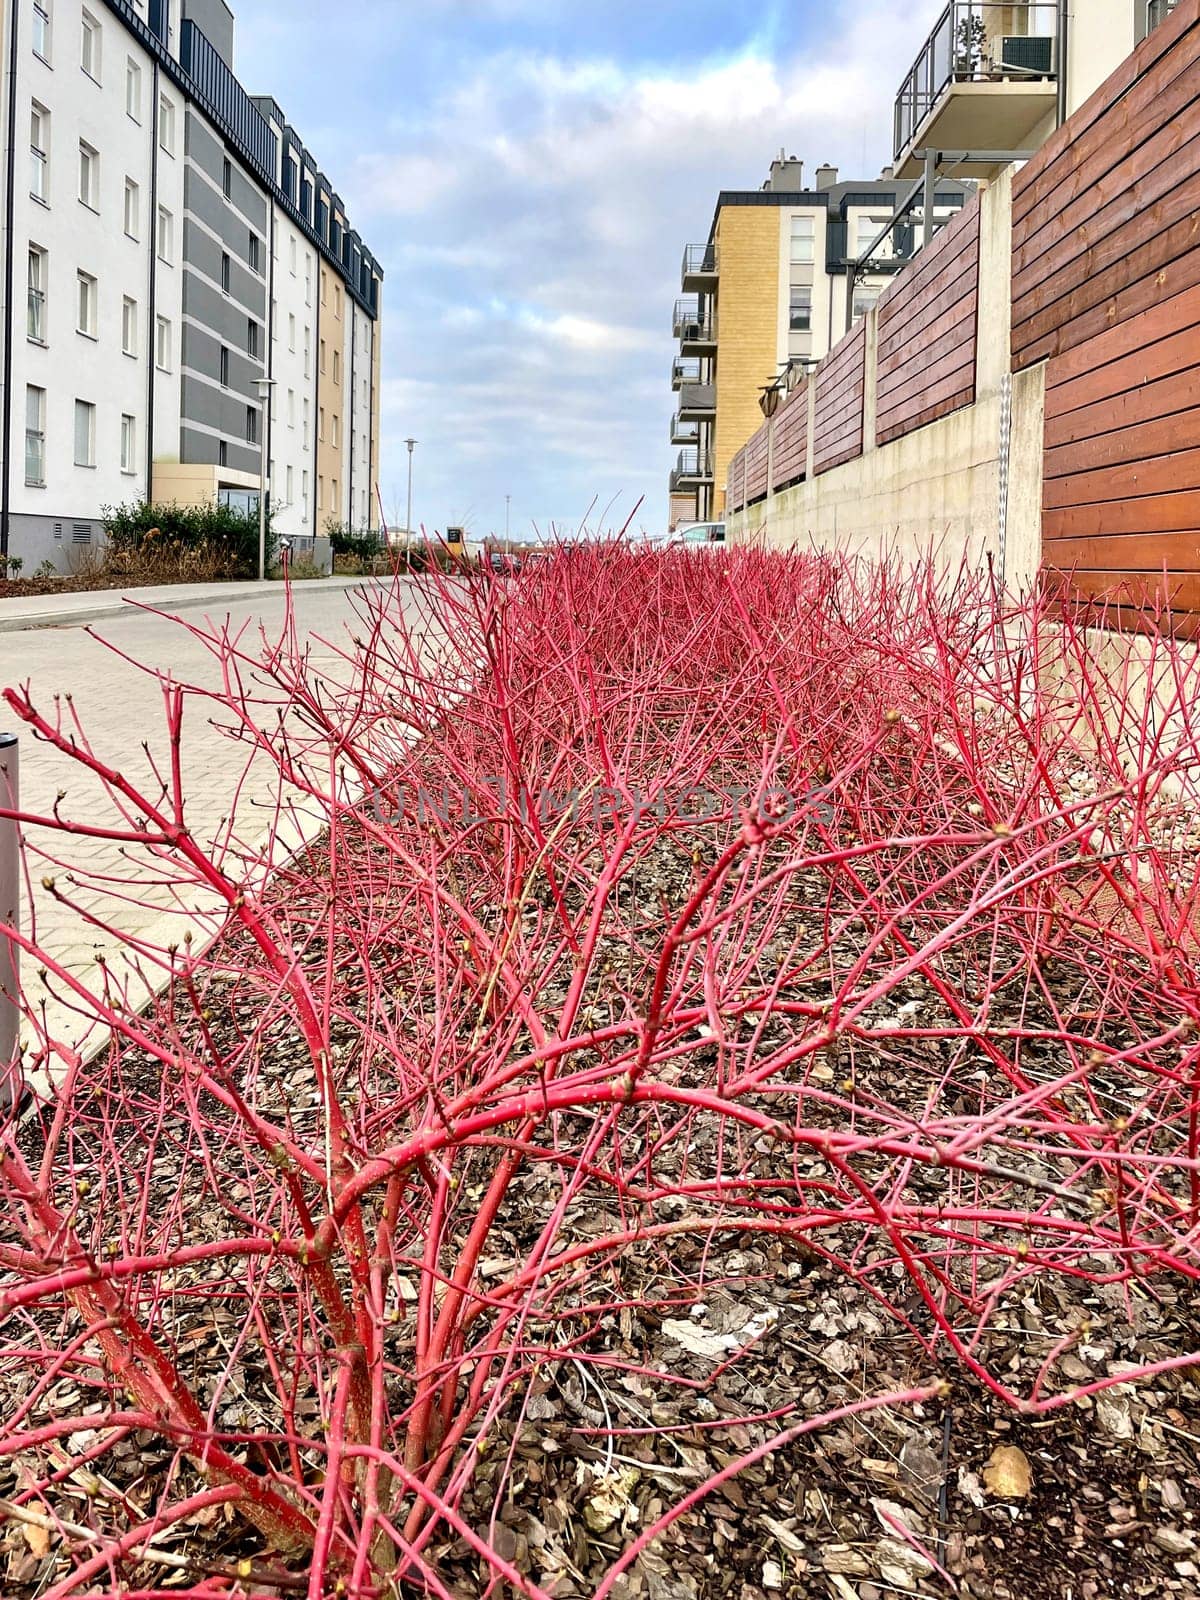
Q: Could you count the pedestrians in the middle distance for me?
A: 0